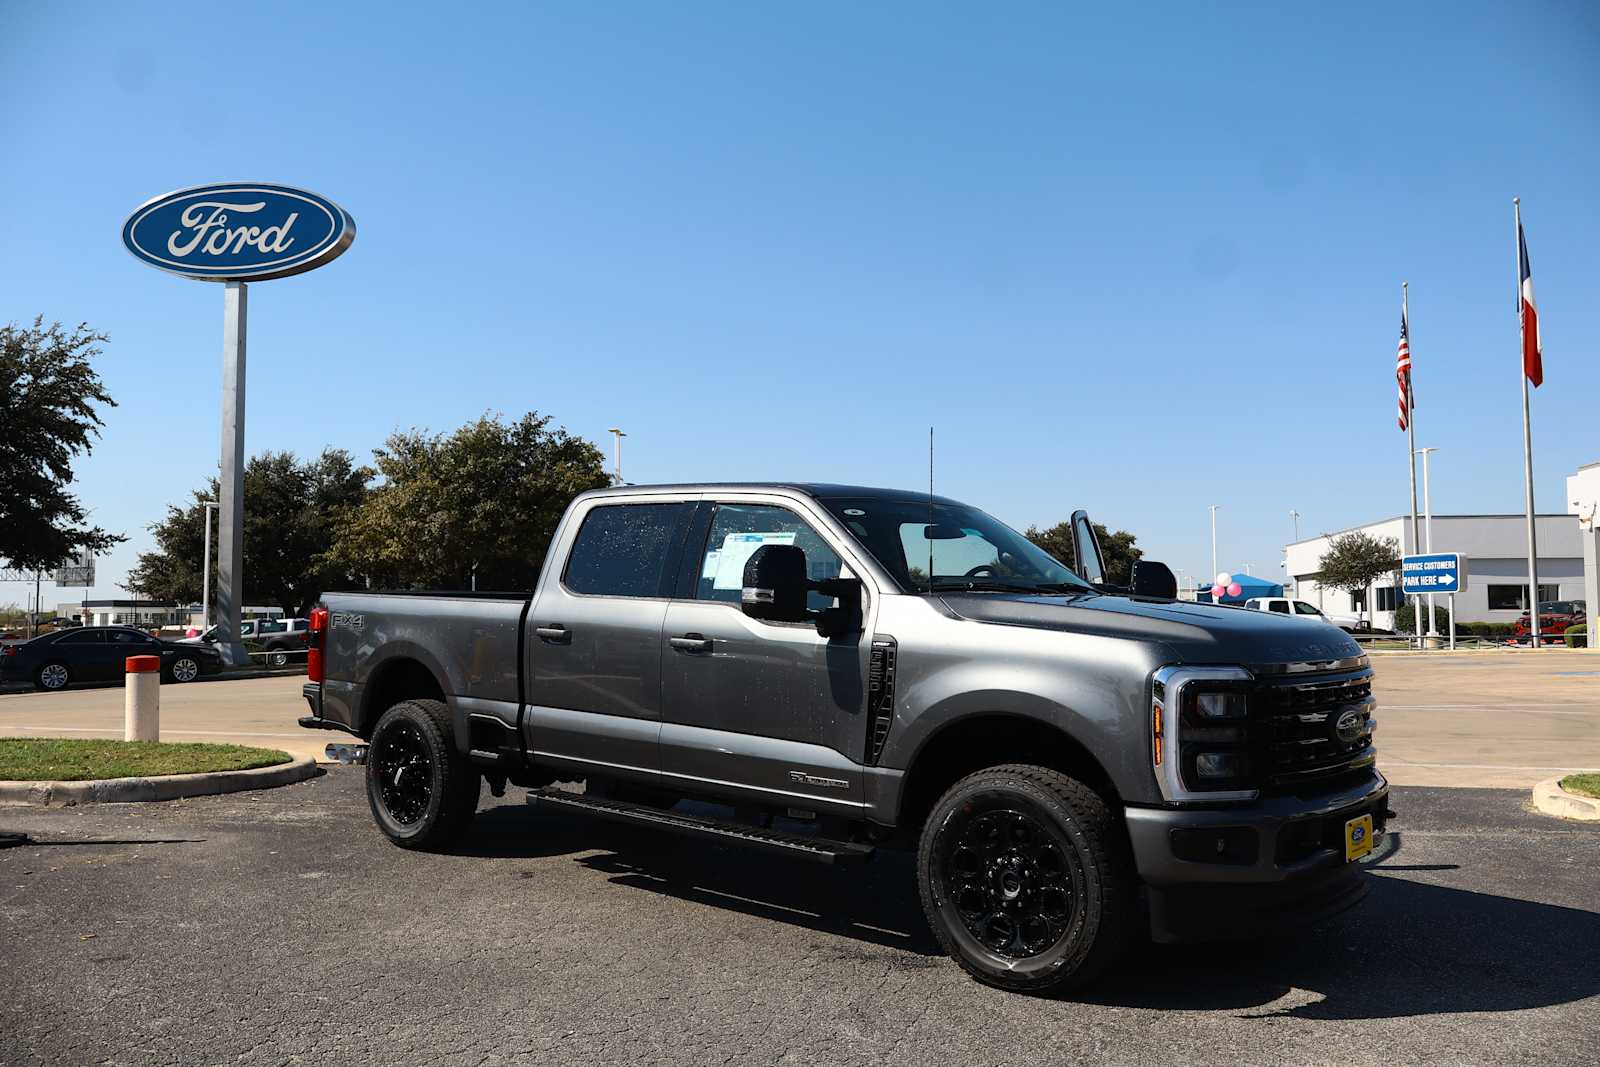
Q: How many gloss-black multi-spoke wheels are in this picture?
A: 2